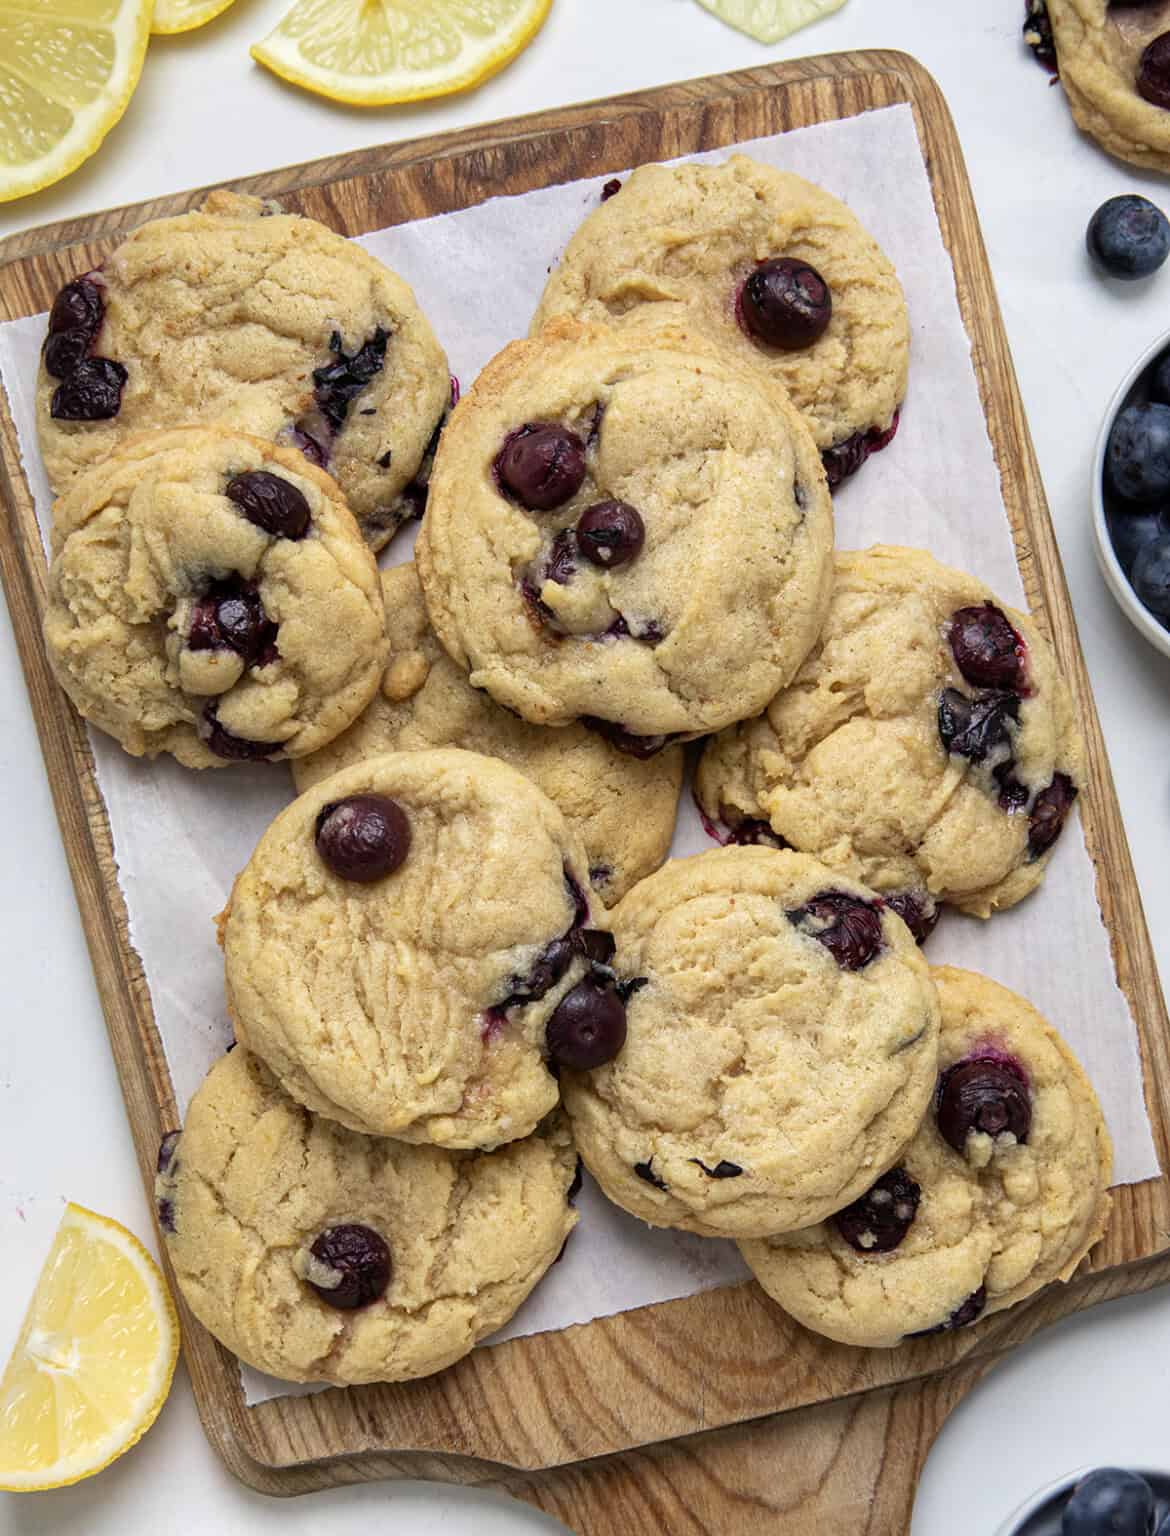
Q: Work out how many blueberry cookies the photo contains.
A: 11